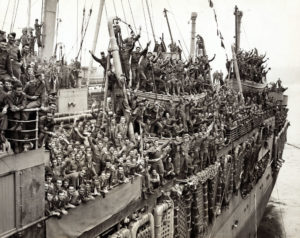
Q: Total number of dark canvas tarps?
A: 1